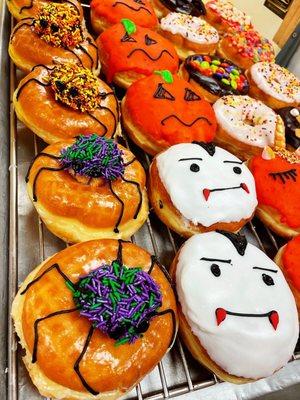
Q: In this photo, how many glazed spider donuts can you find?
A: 5